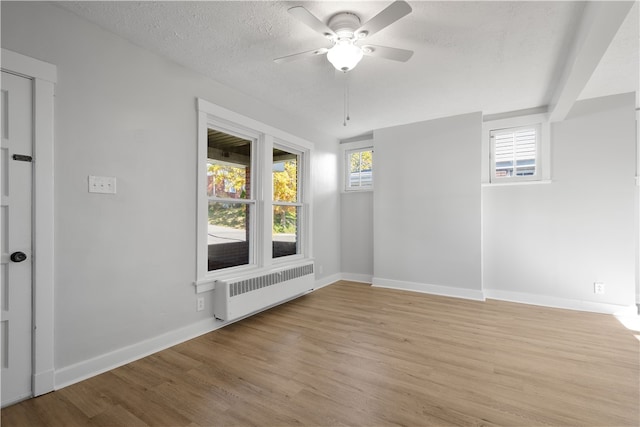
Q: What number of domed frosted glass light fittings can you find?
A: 1